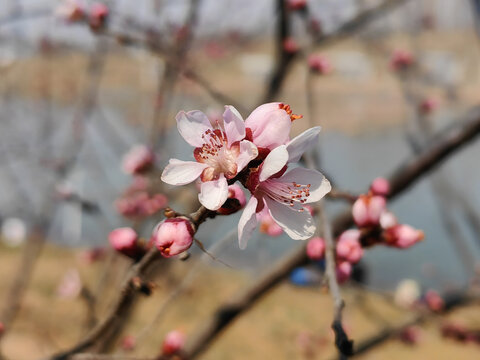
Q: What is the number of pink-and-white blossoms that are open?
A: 2